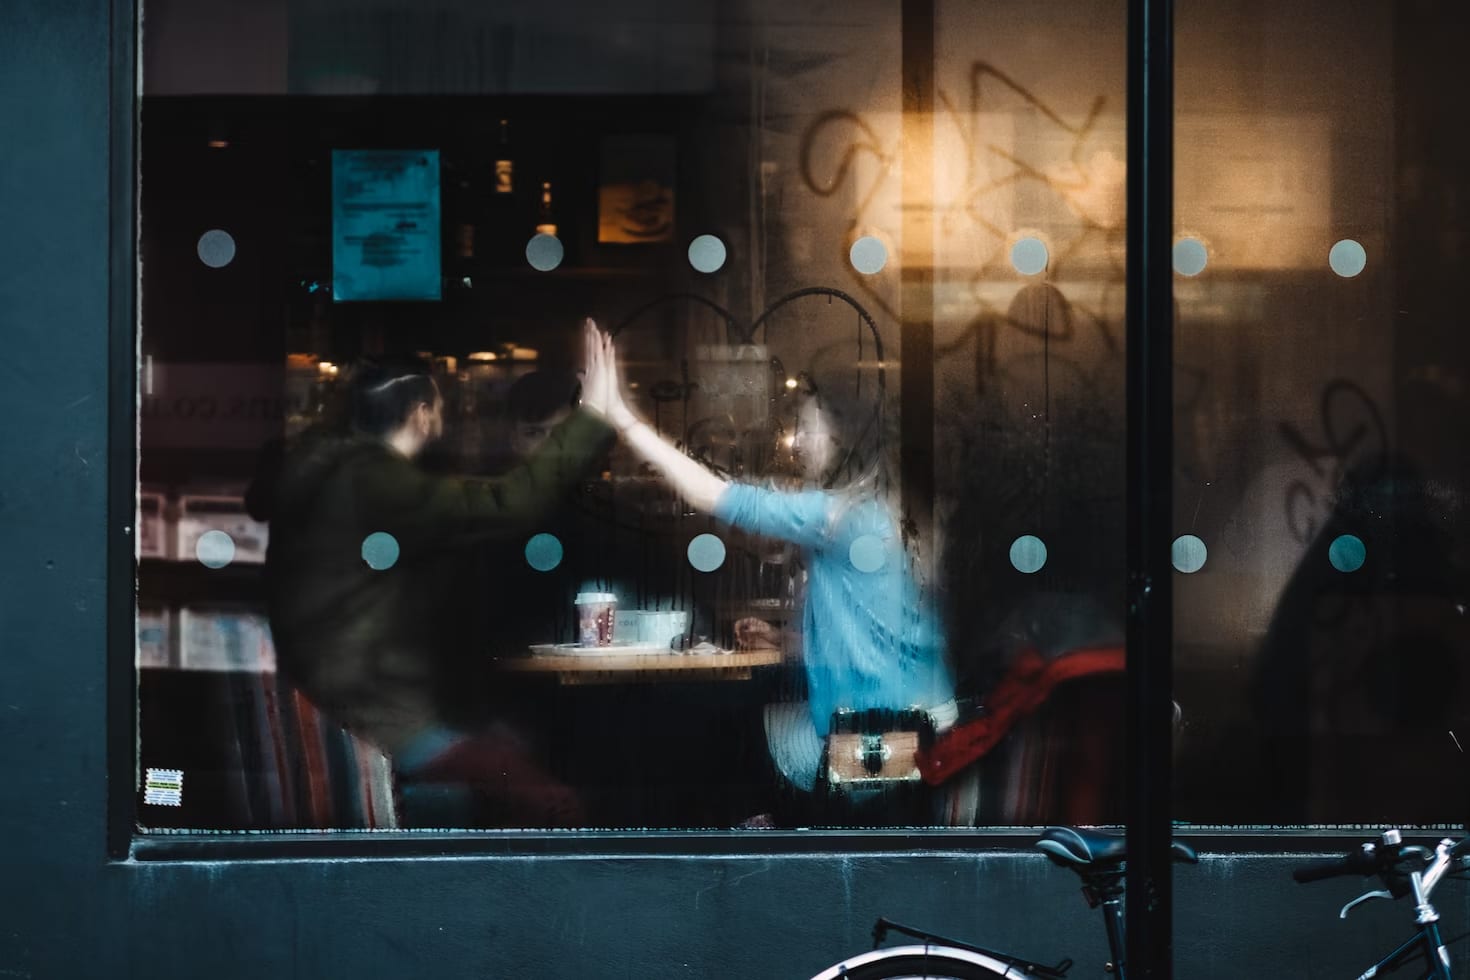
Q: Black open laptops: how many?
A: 0